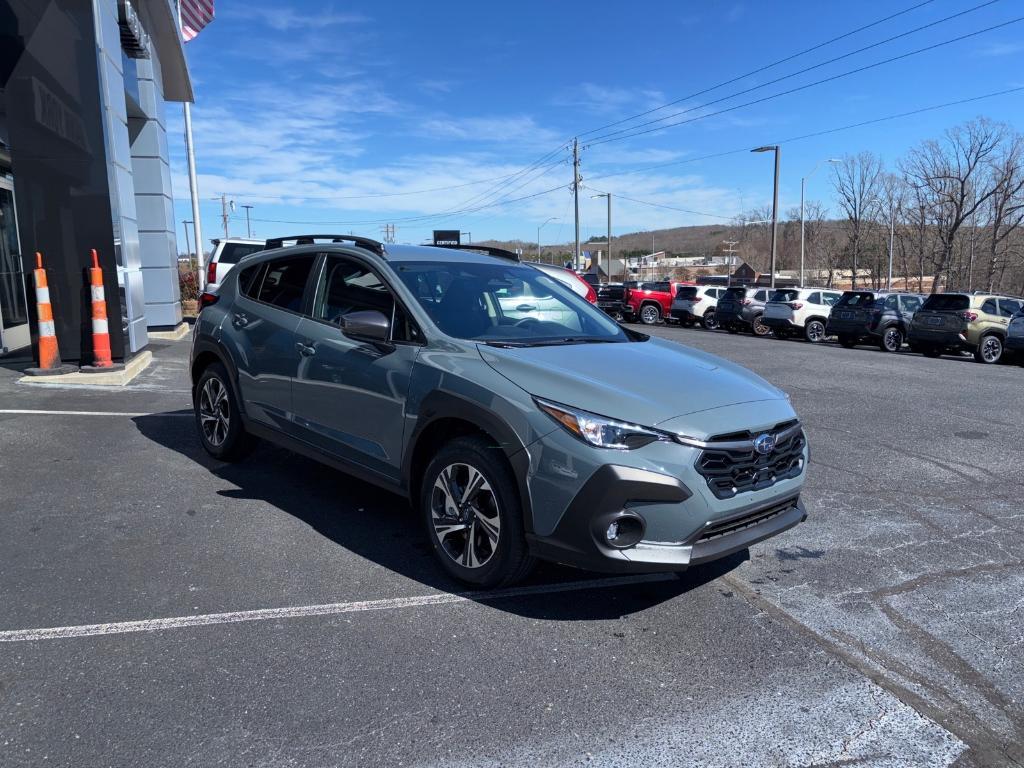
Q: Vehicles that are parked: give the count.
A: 11